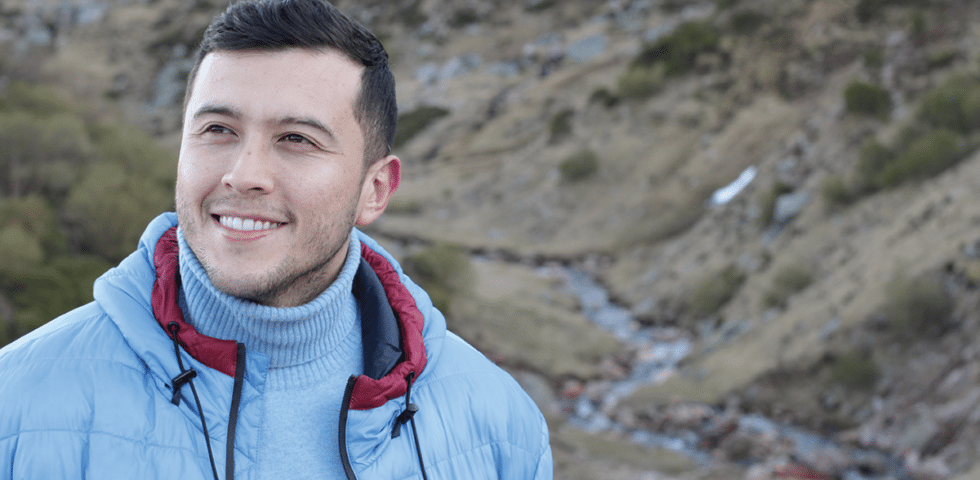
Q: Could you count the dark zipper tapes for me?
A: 2